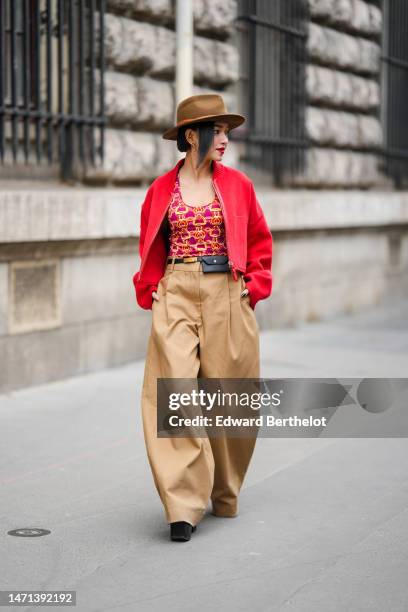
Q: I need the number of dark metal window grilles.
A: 3